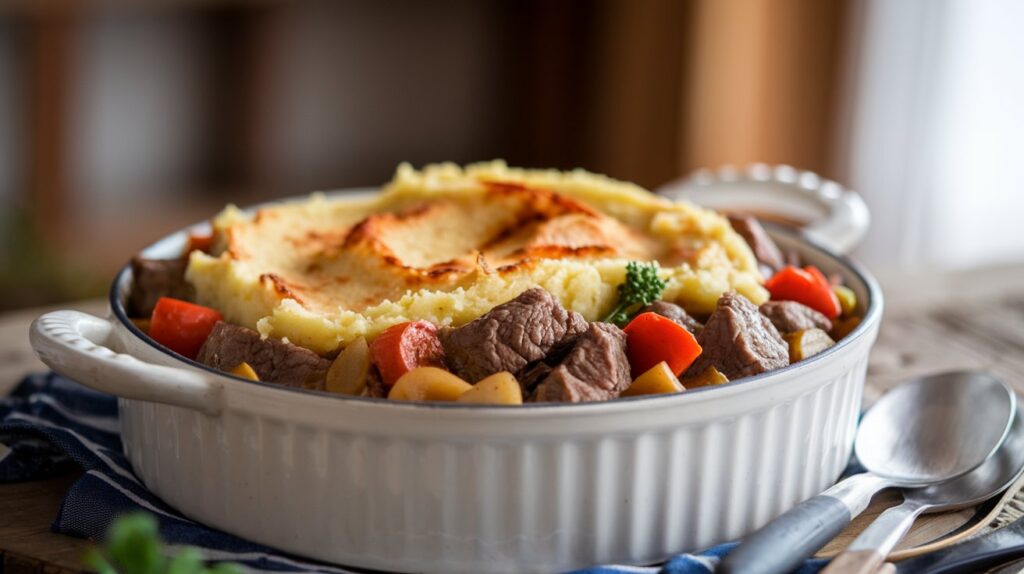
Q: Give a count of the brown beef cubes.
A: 8